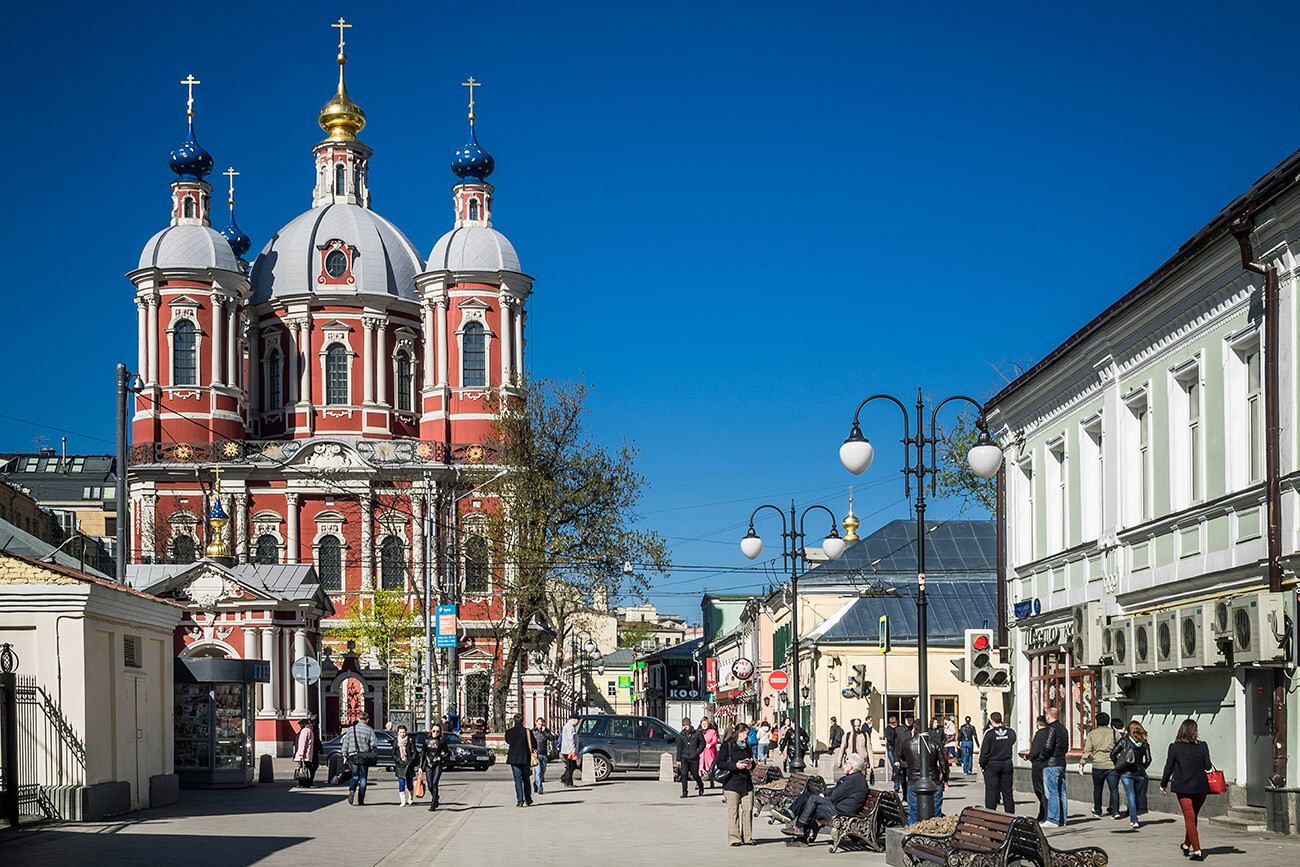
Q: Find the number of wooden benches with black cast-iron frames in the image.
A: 4